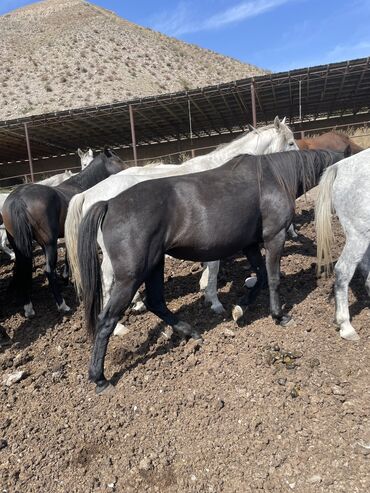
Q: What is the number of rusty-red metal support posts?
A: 3